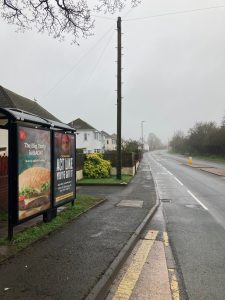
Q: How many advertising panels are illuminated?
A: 2